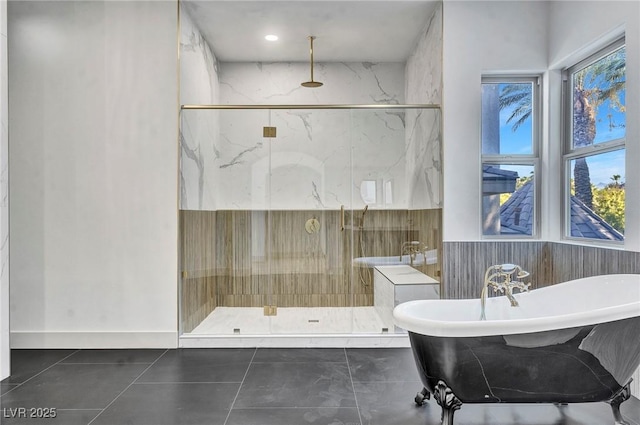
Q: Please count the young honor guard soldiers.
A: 0